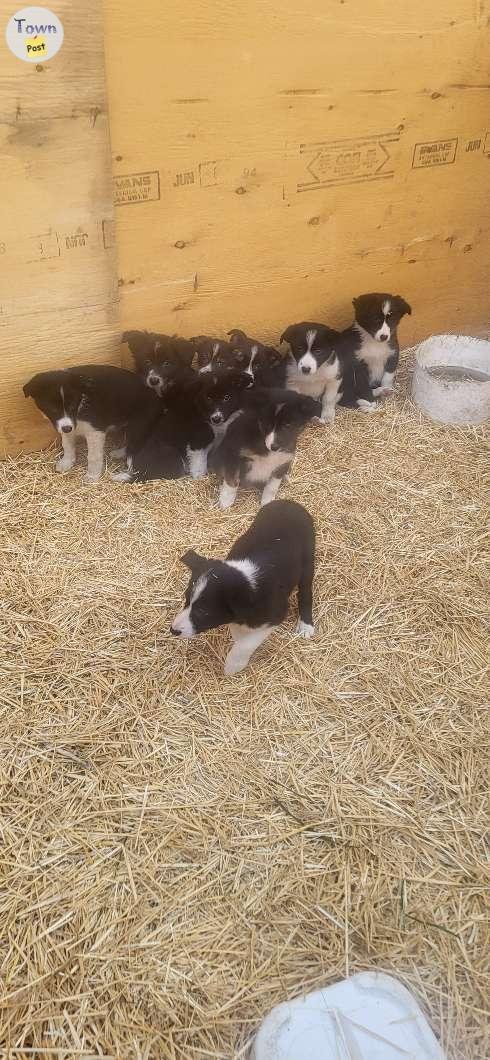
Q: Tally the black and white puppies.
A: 9